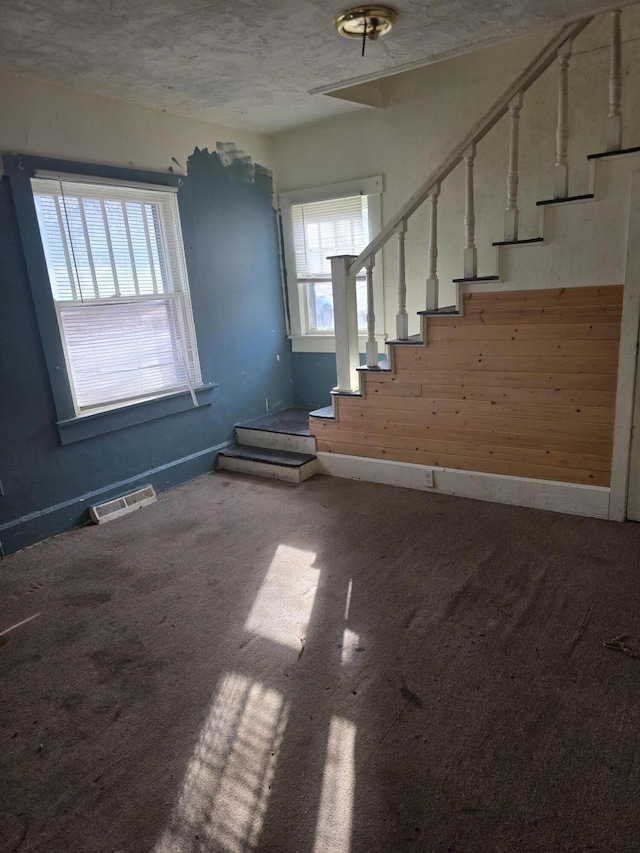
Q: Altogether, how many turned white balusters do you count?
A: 7